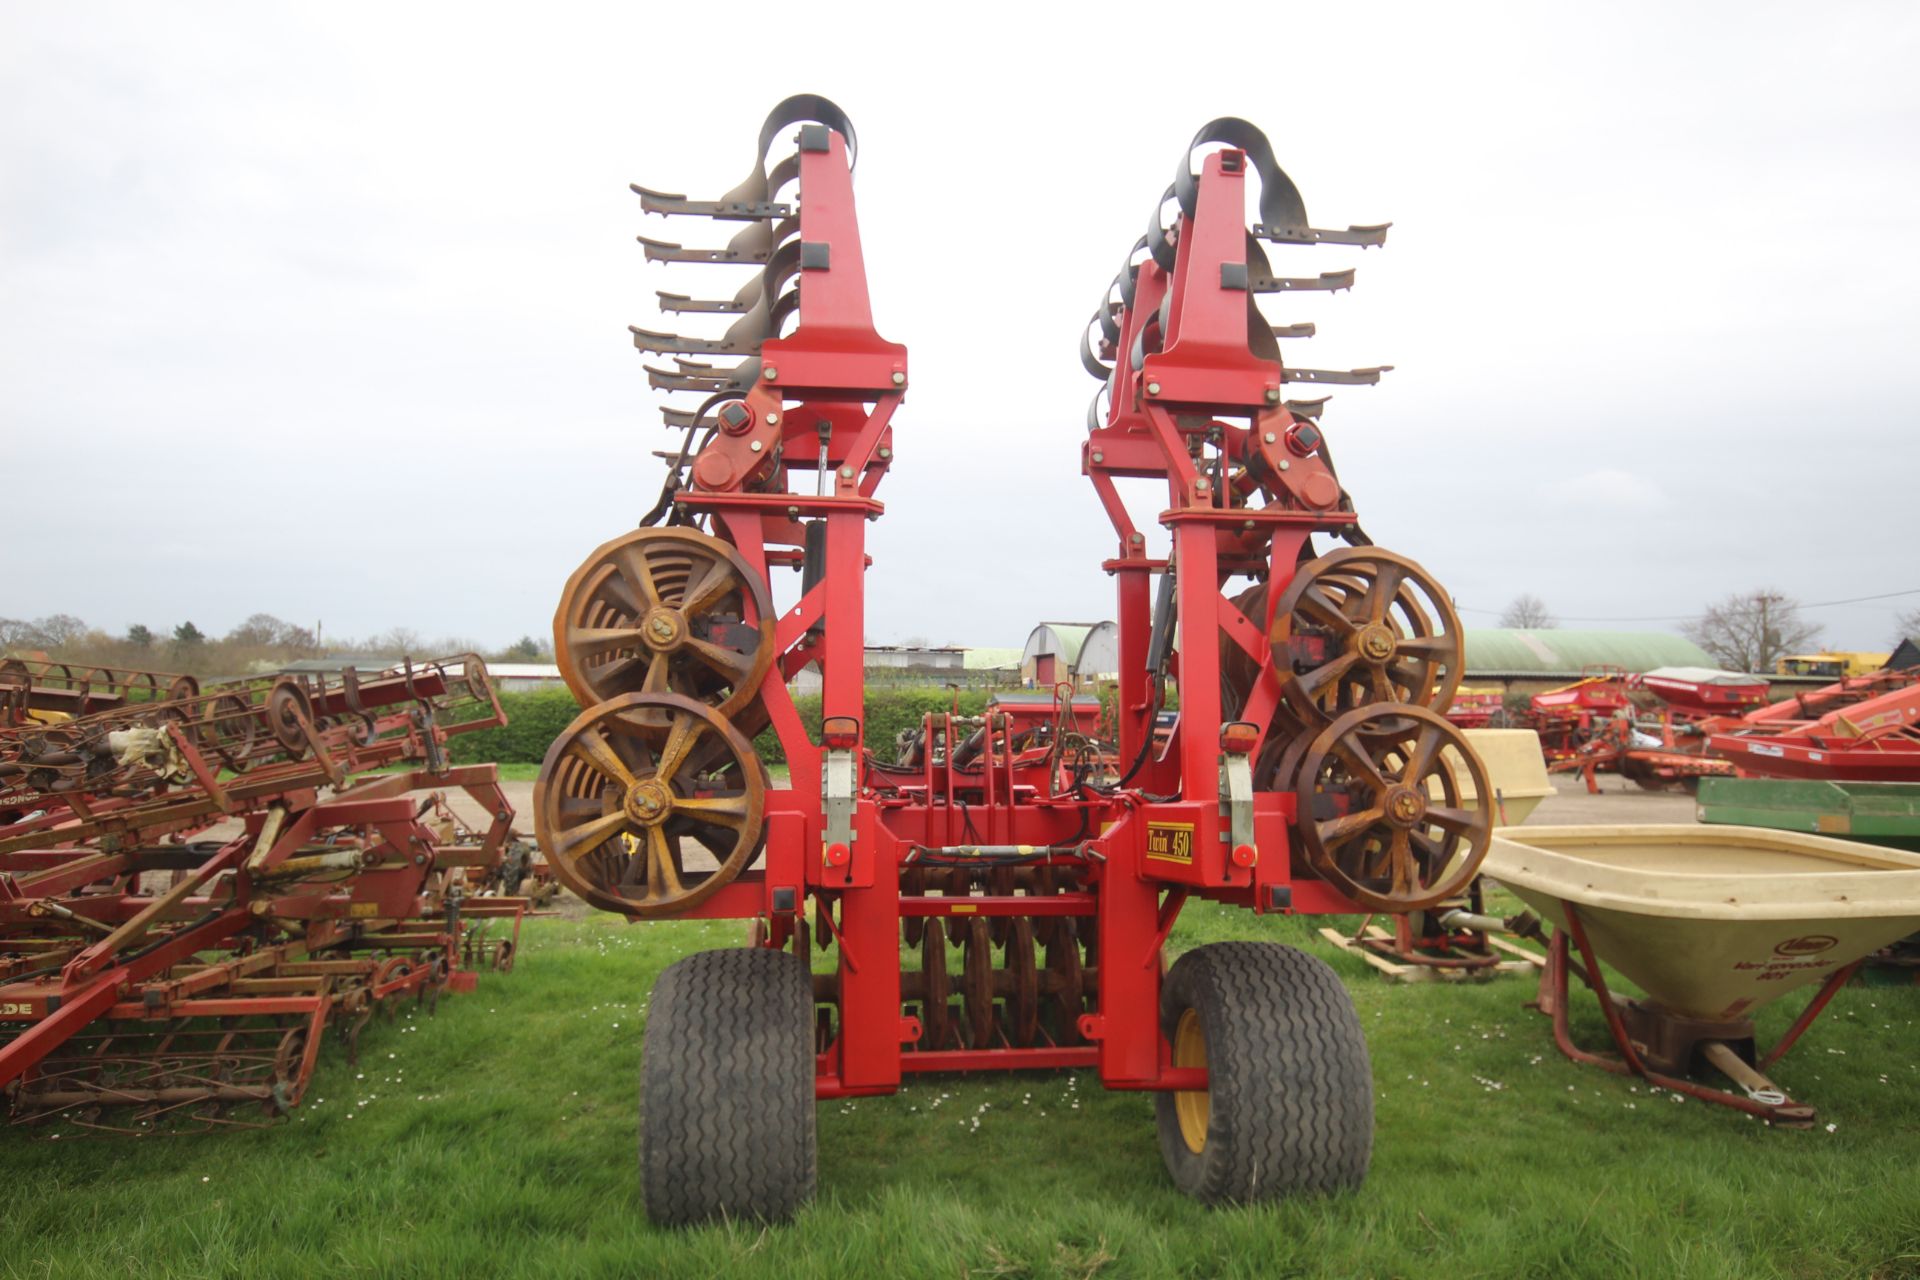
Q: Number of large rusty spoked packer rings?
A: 4